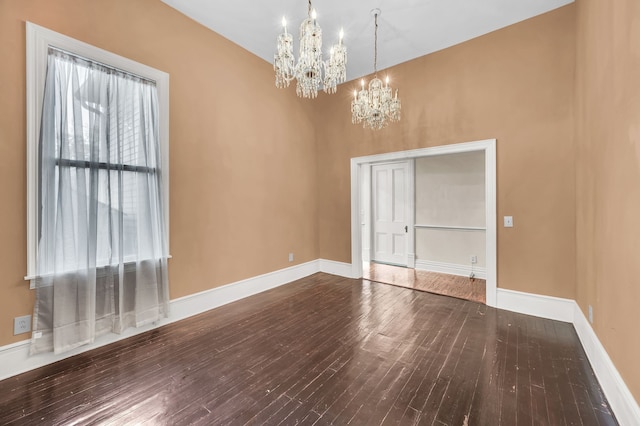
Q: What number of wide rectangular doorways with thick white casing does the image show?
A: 1